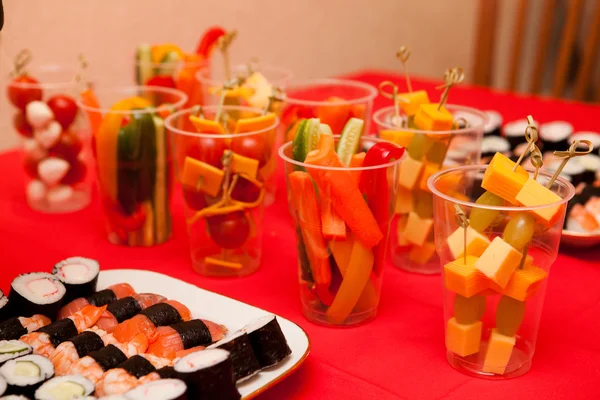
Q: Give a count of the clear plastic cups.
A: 9